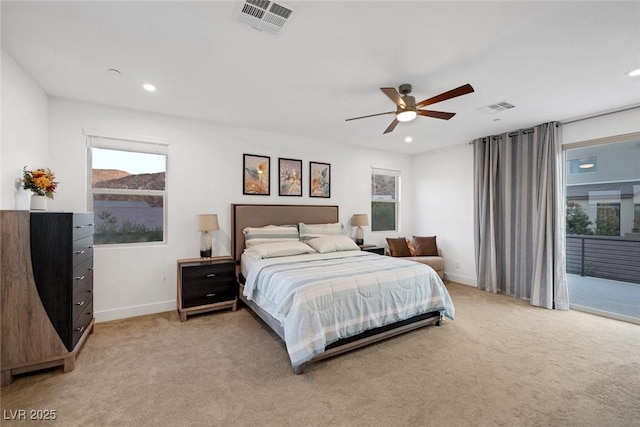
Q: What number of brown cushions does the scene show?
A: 2